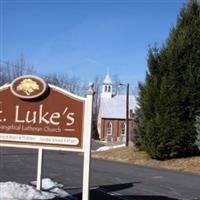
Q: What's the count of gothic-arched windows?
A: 2